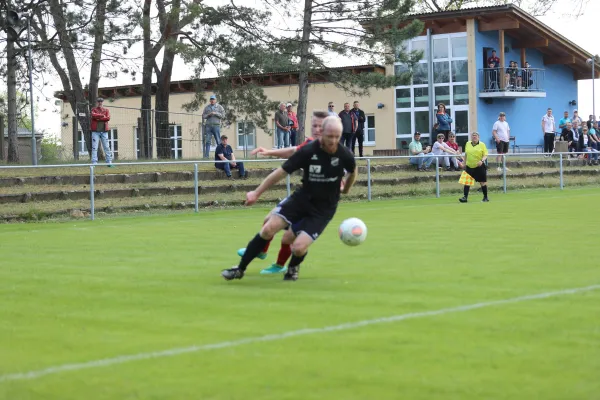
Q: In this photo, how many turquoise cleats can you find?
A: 2